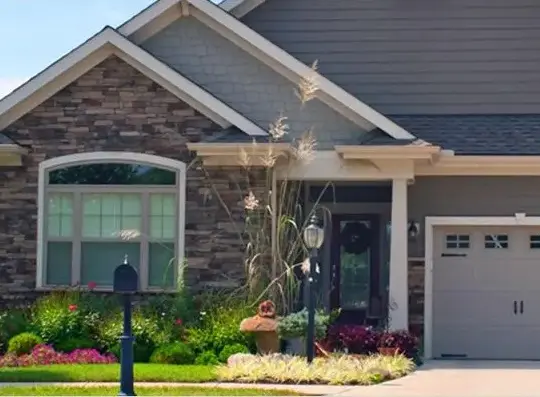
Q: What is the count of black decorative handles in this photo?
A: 2